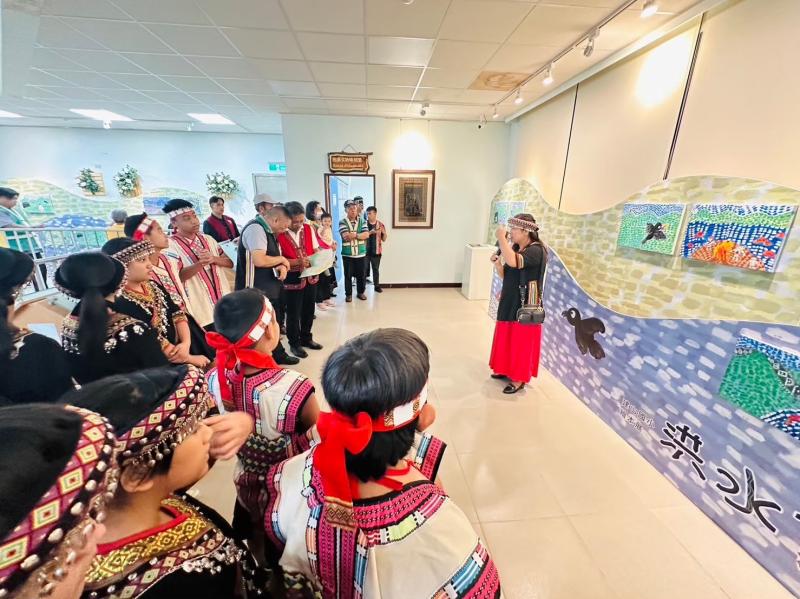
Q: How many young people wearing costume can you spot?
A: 9